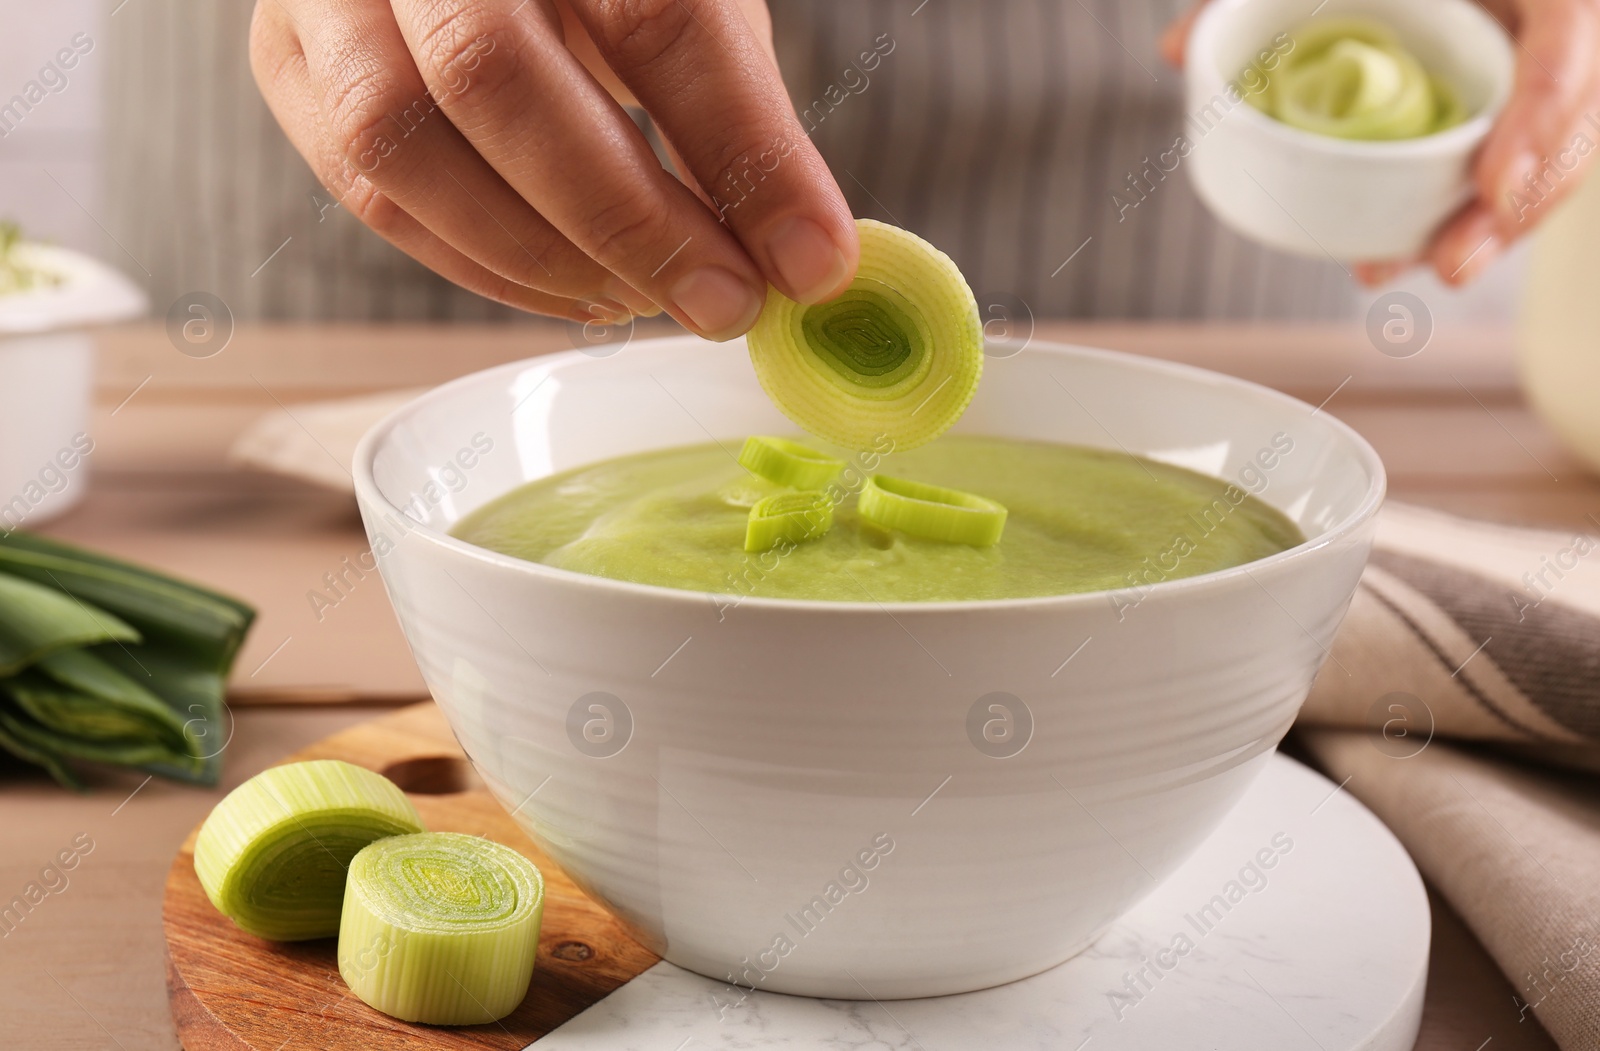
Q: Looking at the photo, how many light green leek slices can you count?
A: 6